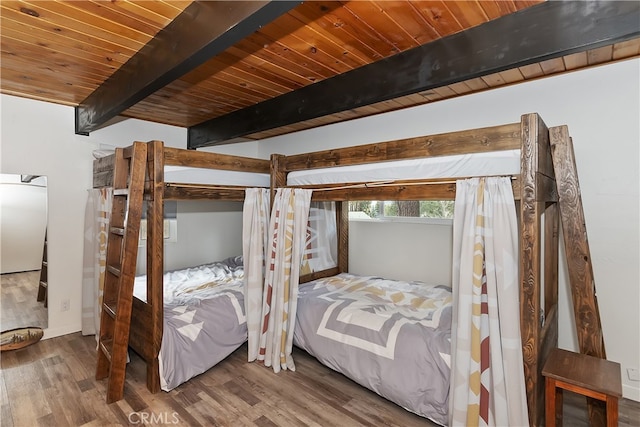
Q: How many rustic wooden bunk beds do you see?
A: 2